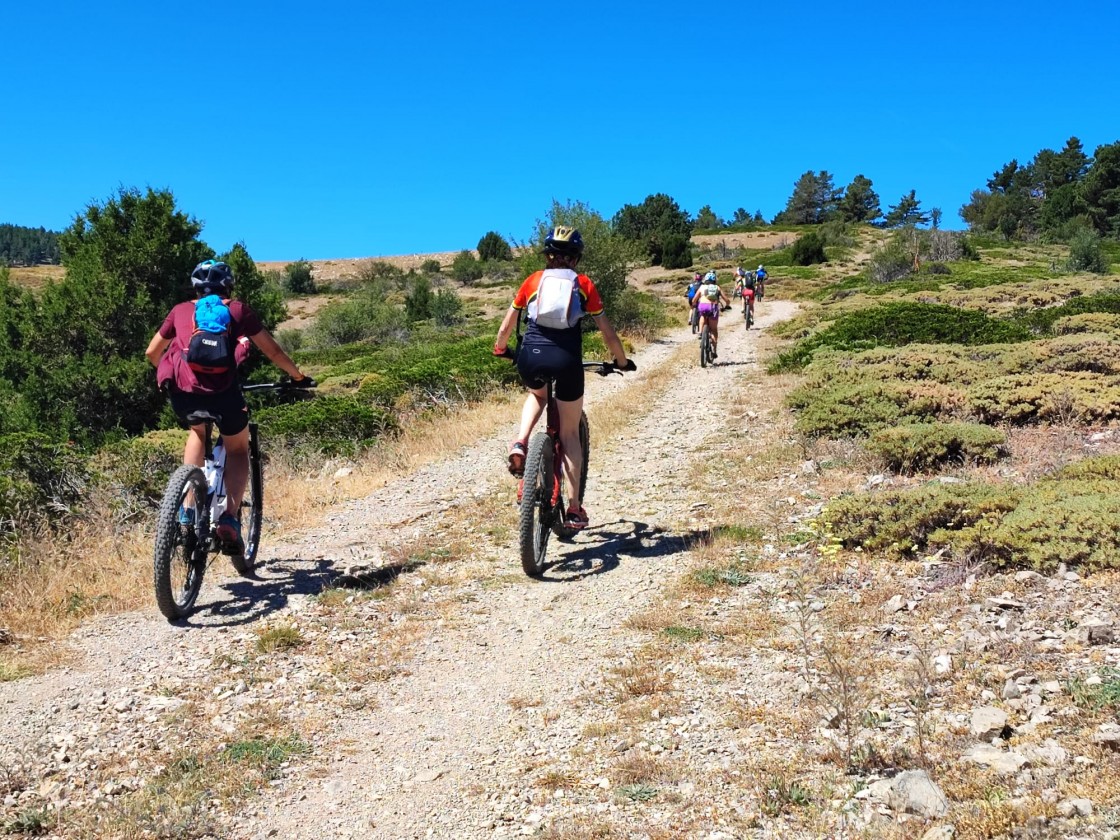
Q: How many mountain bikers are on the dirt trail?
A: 7